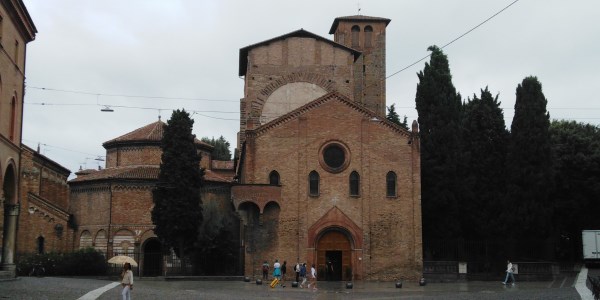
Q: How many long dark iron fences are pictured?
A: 2